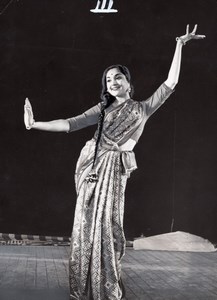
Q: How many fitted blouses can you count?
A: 1